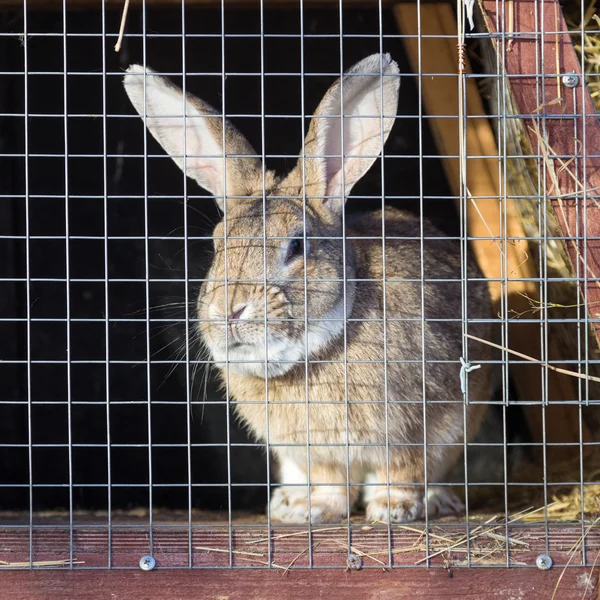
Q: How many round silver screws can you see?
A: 4